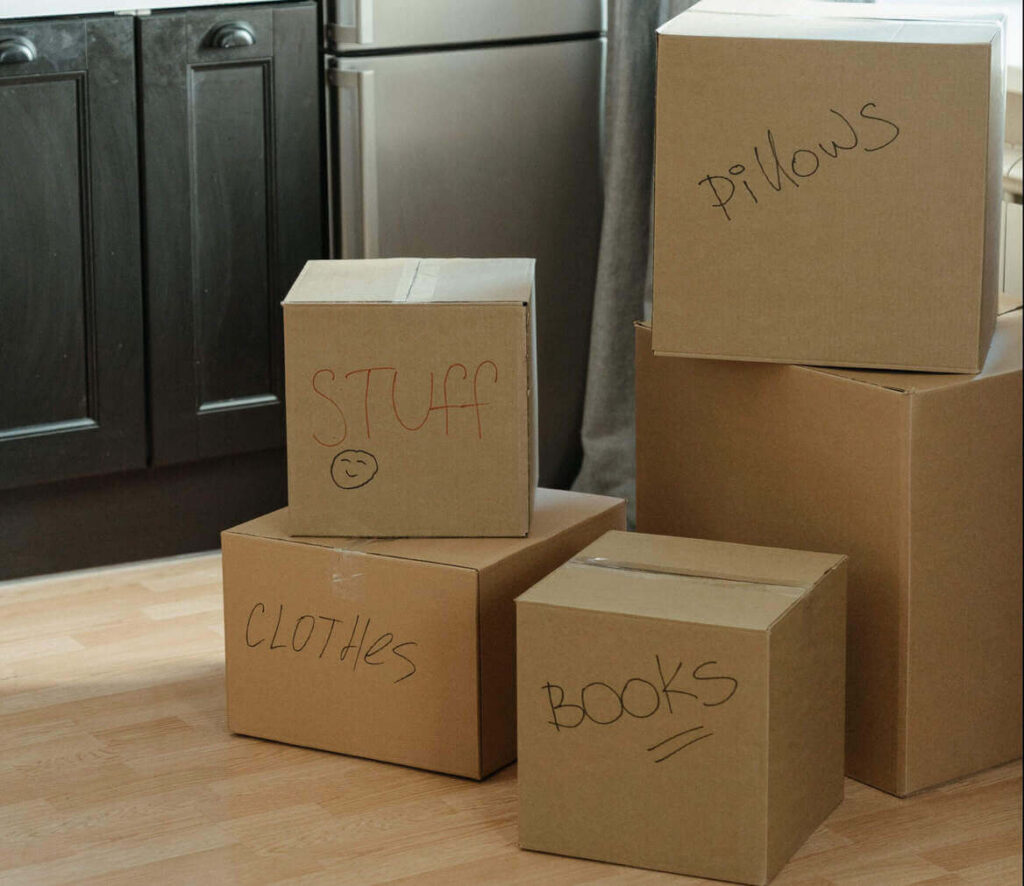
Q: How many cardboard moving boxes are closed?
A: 5